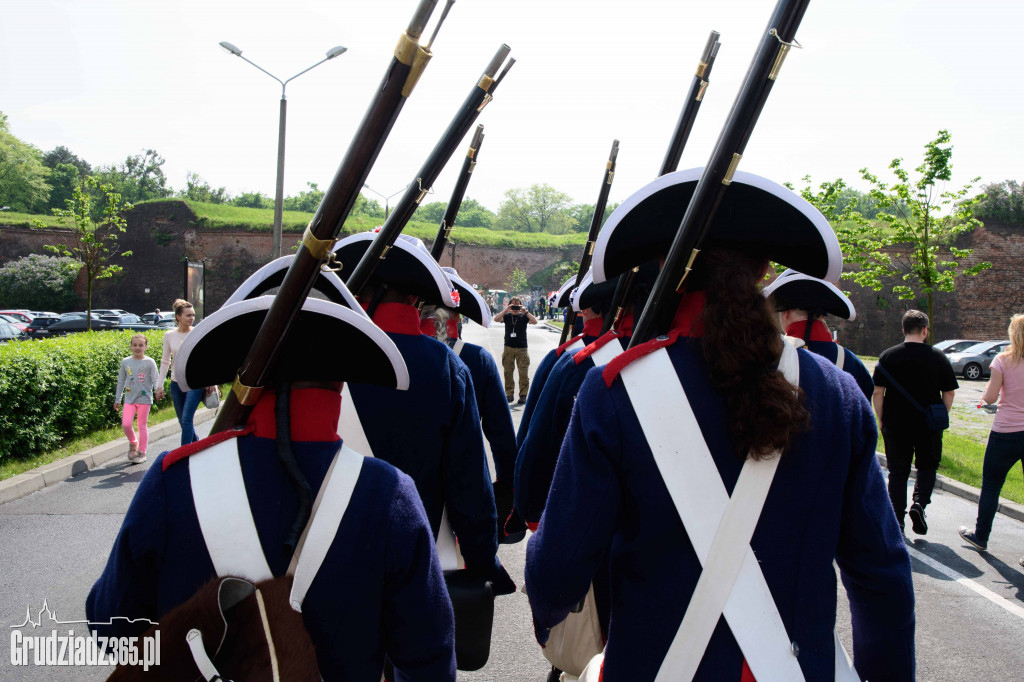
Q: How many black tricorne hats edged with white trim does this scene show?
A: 7